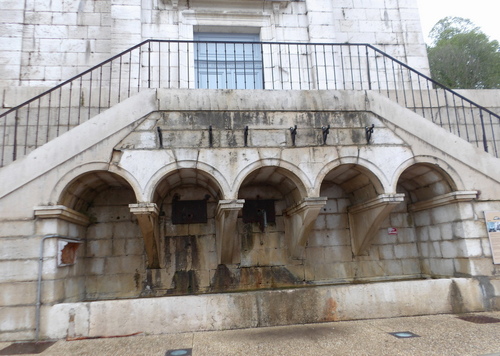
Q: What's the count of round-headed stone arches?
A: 5